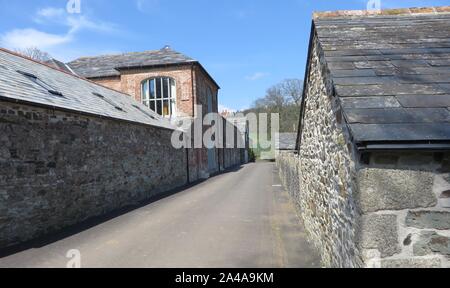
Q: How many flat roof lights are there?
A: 3